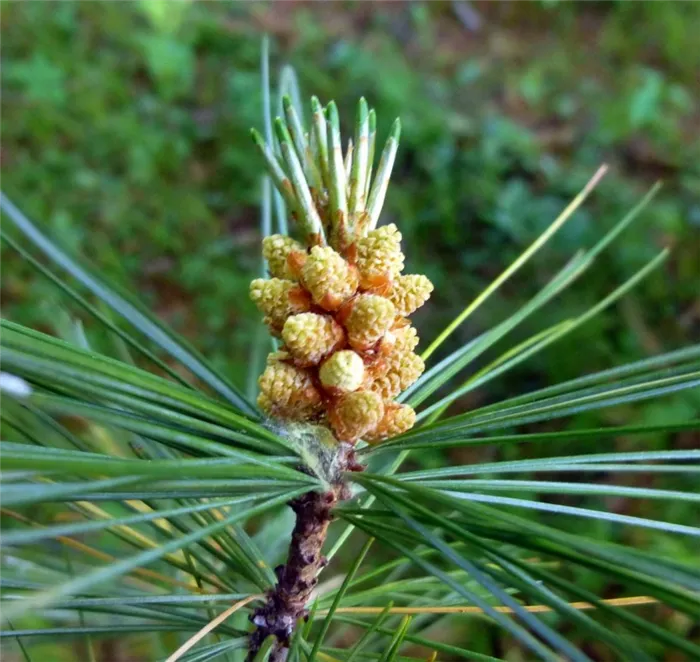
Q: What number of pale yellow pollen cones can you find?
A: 13